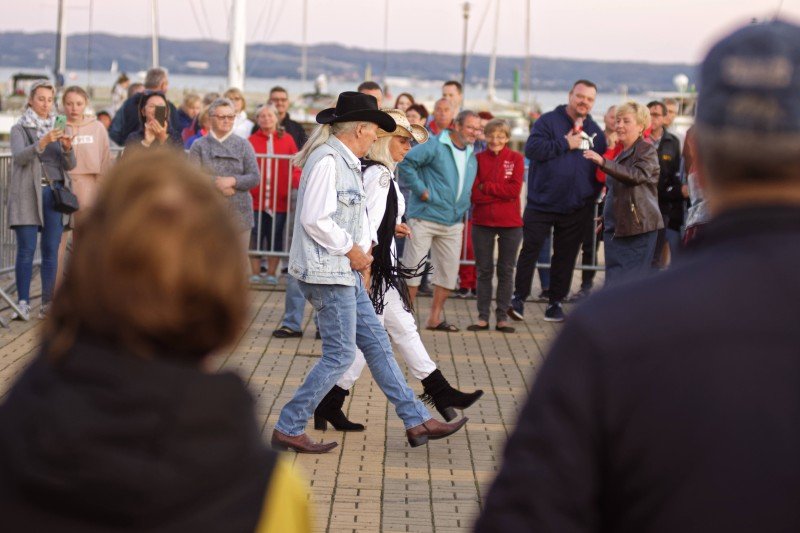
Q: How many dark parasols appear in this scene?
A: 0